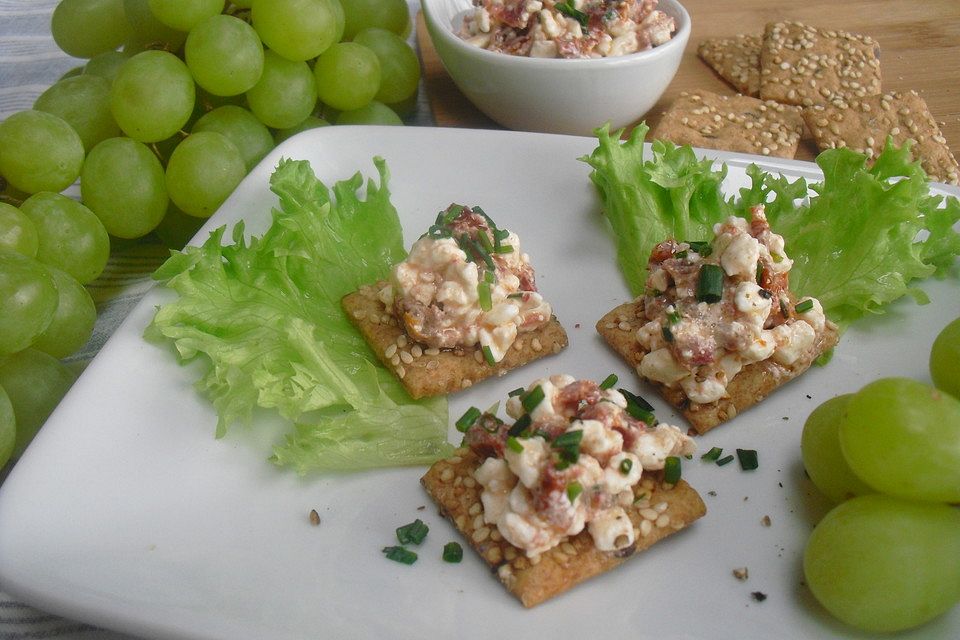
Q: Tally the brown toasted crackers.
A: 7